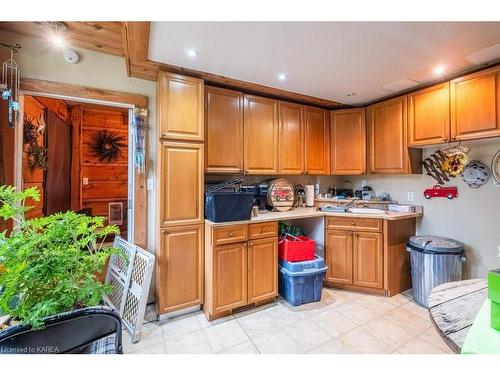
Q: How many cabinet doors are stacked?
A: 3